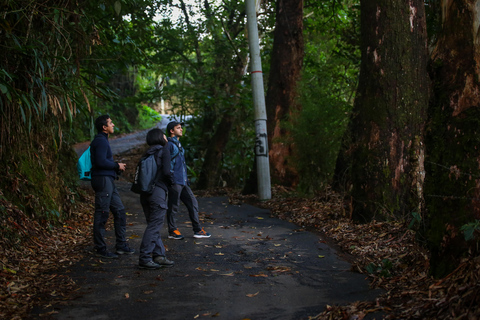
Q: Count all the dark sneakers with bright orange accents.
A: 2